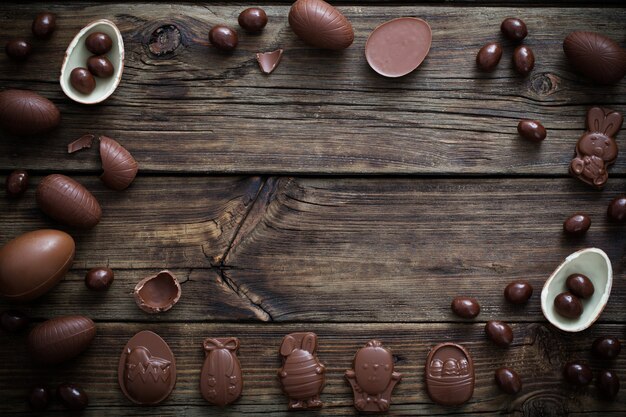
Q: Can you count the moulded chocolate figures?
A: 6